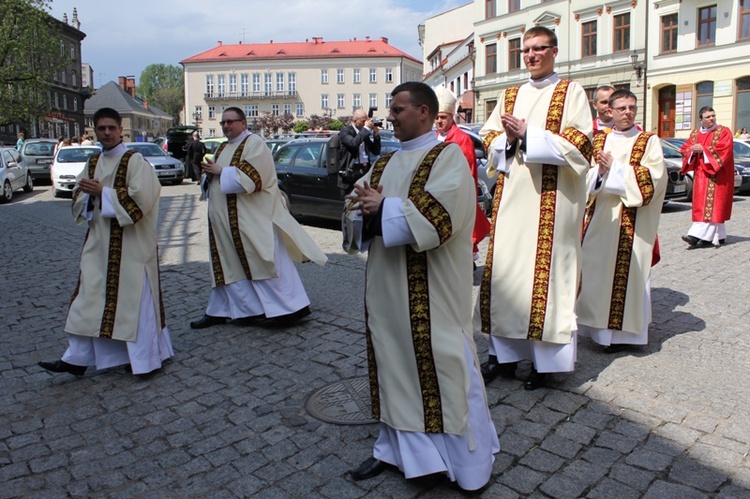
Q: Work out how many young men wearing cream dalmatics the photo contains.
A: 5